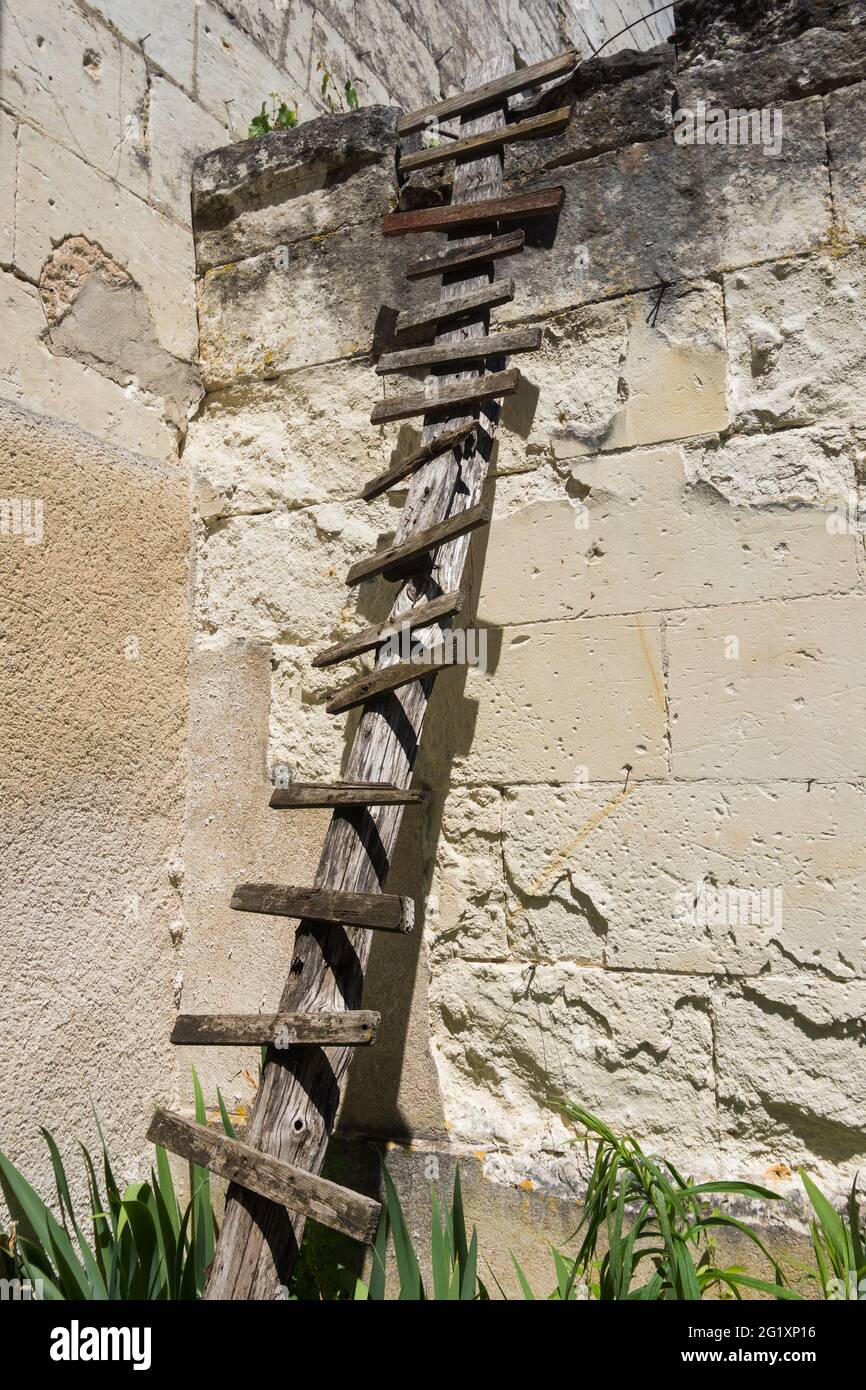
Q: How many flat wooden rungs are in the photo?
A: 15